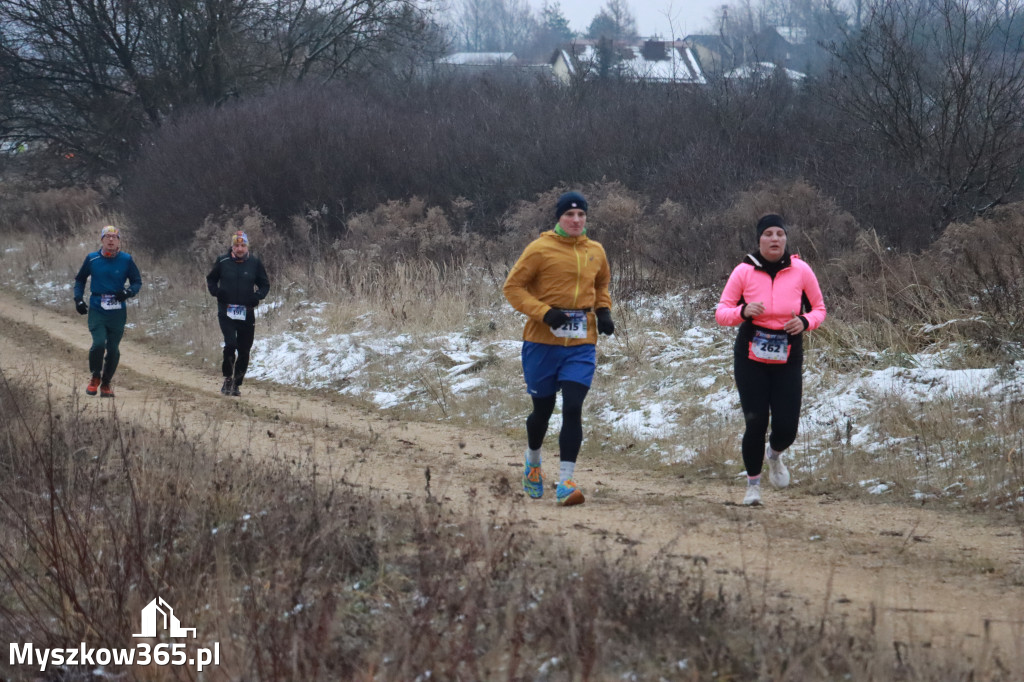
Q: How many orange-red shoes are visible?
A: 2